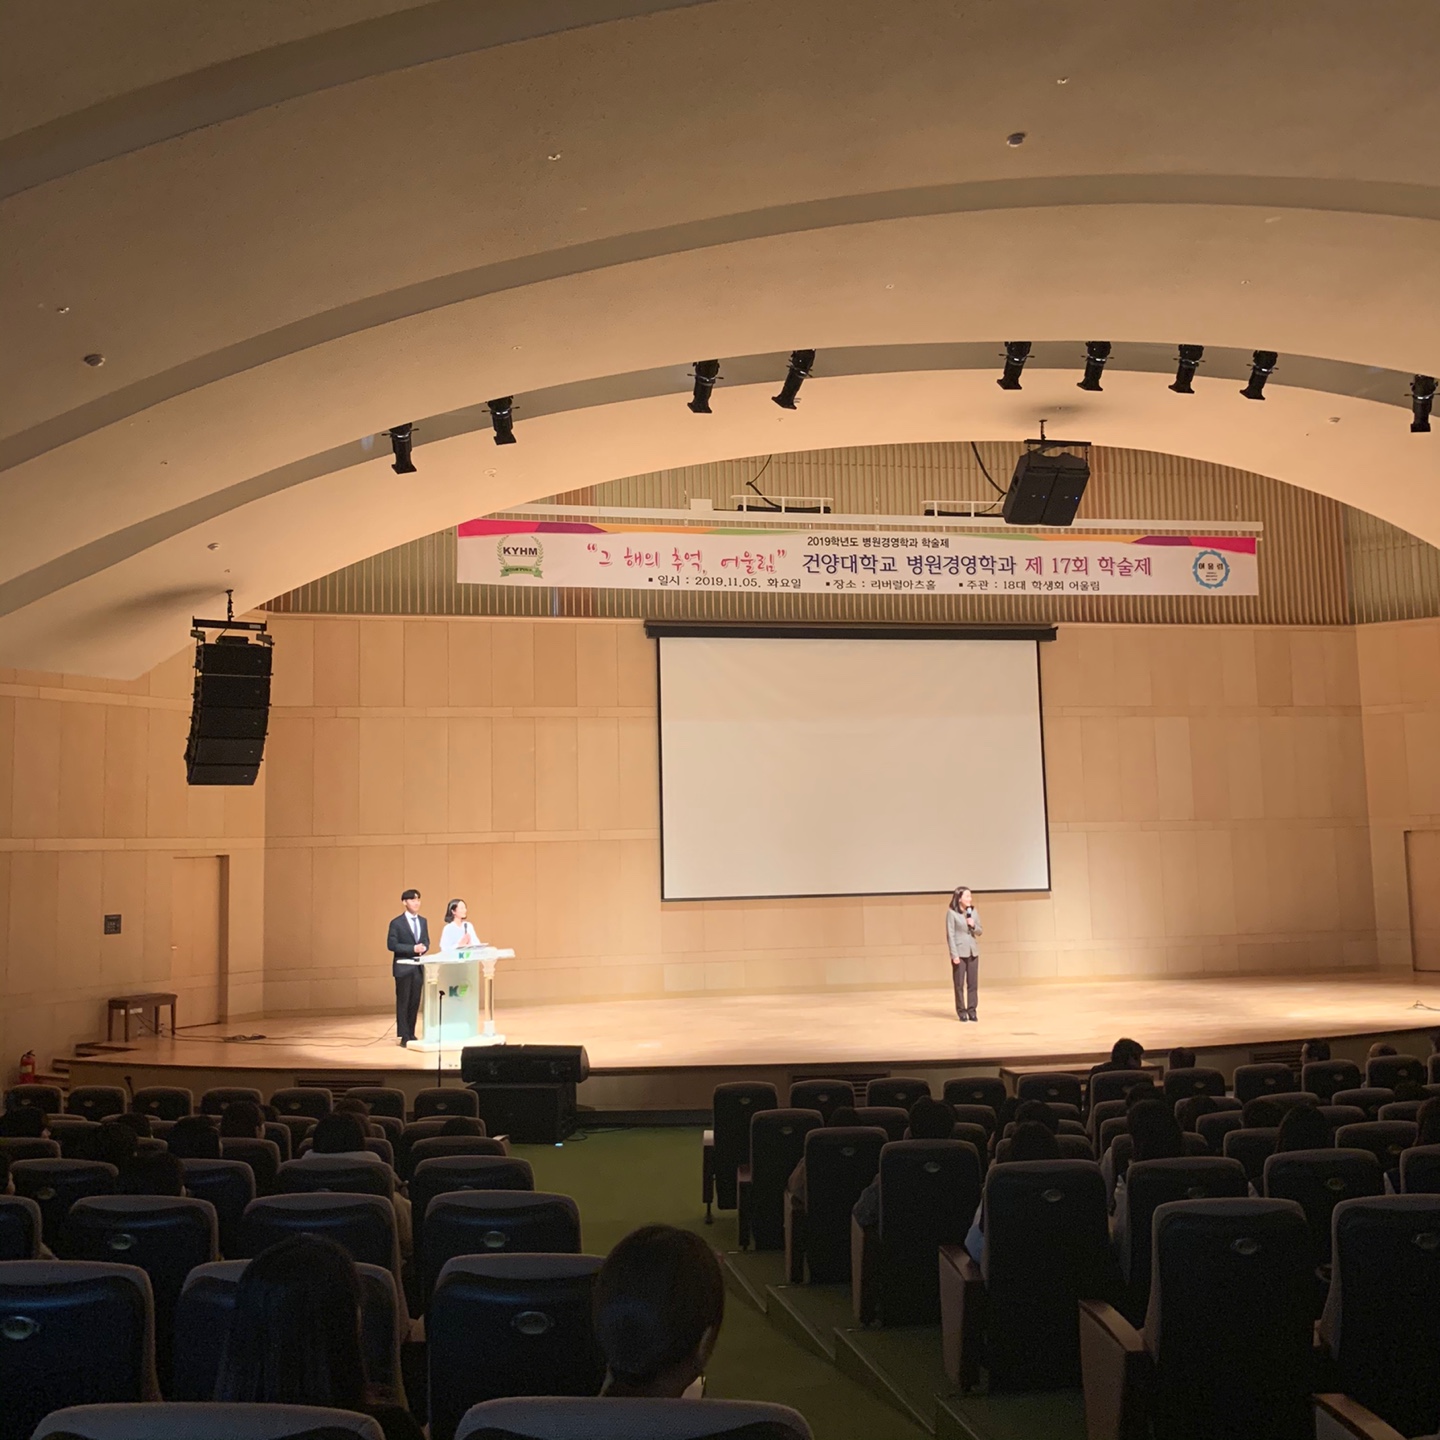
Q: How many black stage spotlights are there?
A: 9